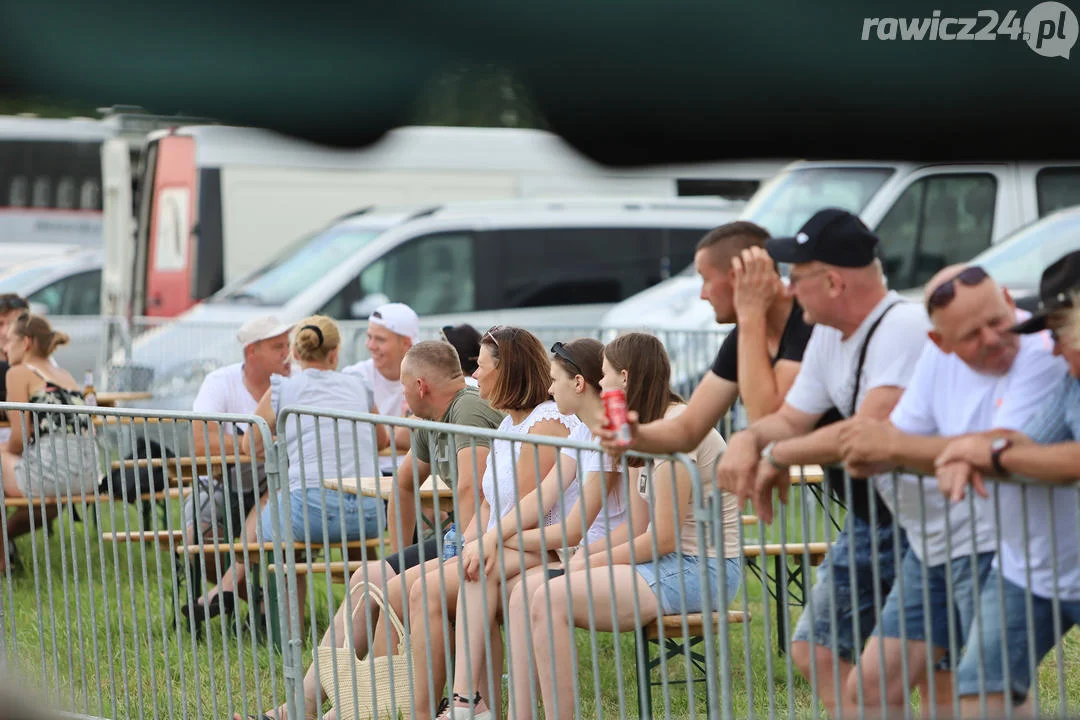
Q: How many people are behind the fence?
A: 14